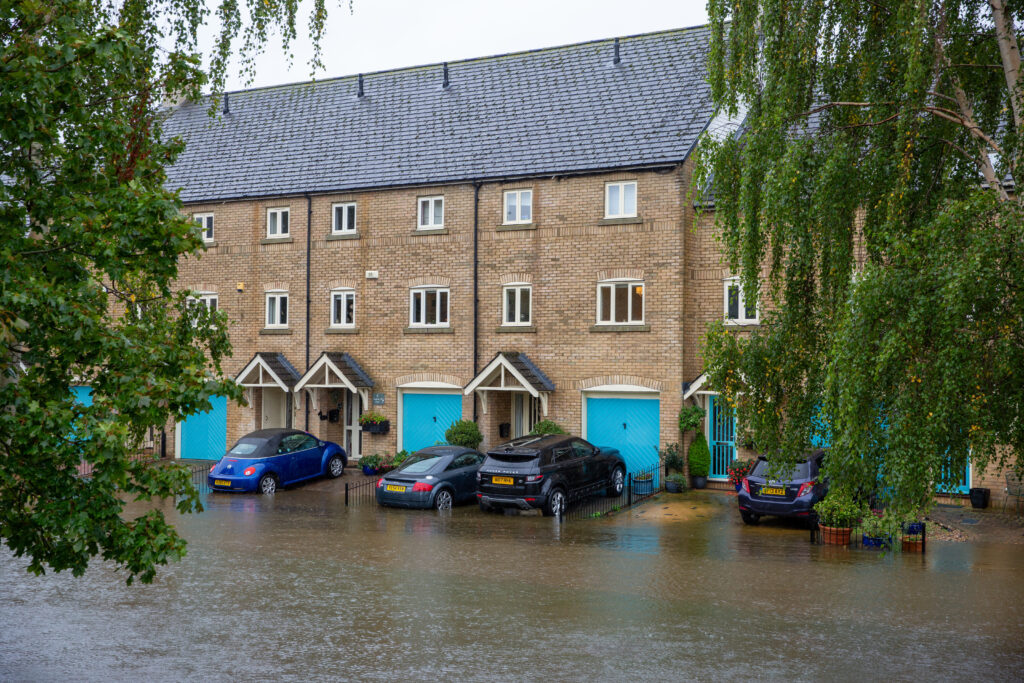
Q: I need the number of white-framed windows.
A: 13